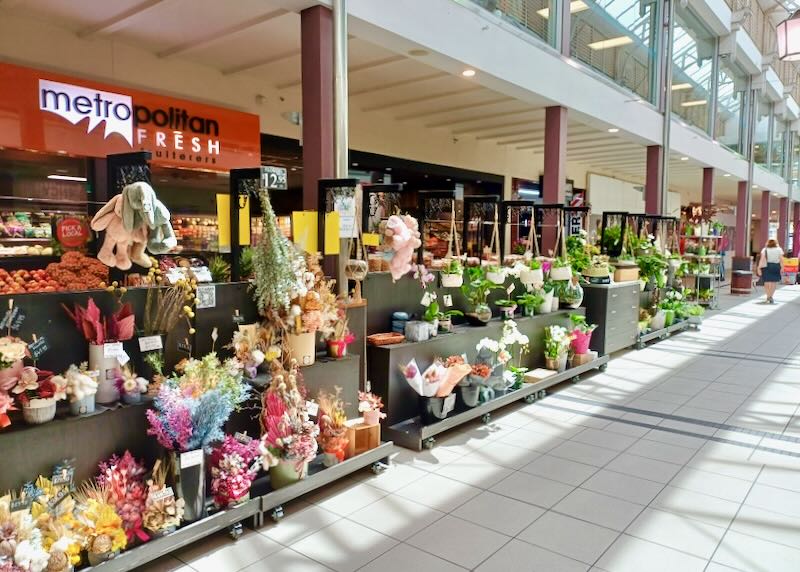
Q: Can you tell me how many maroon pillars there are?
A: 8